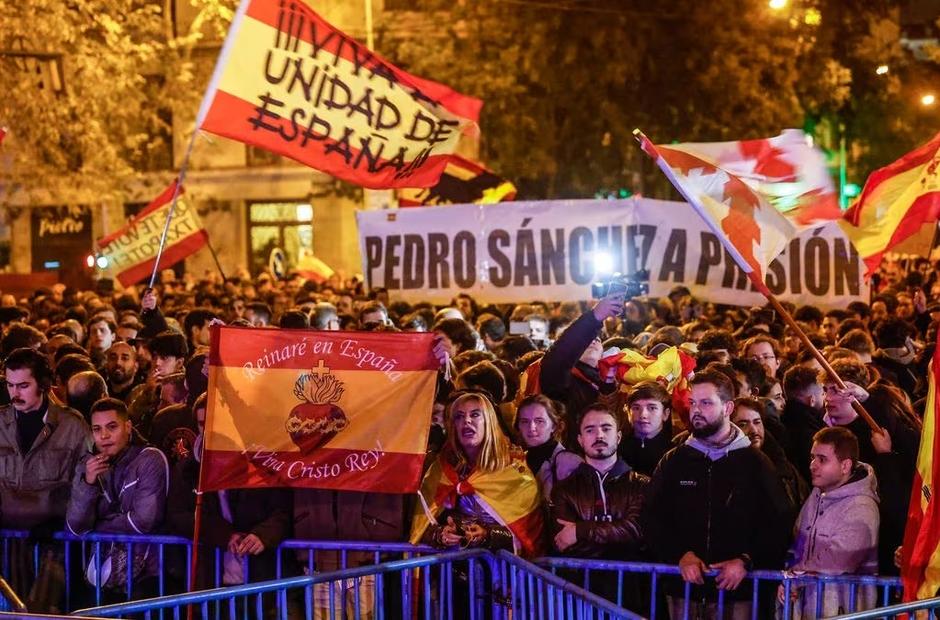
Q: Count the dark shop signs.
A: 1